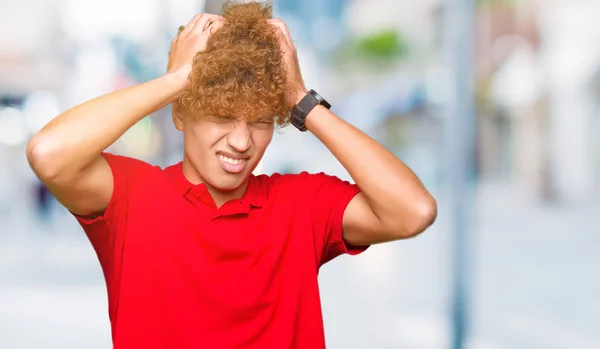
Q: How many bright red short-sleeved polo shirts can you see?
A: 1